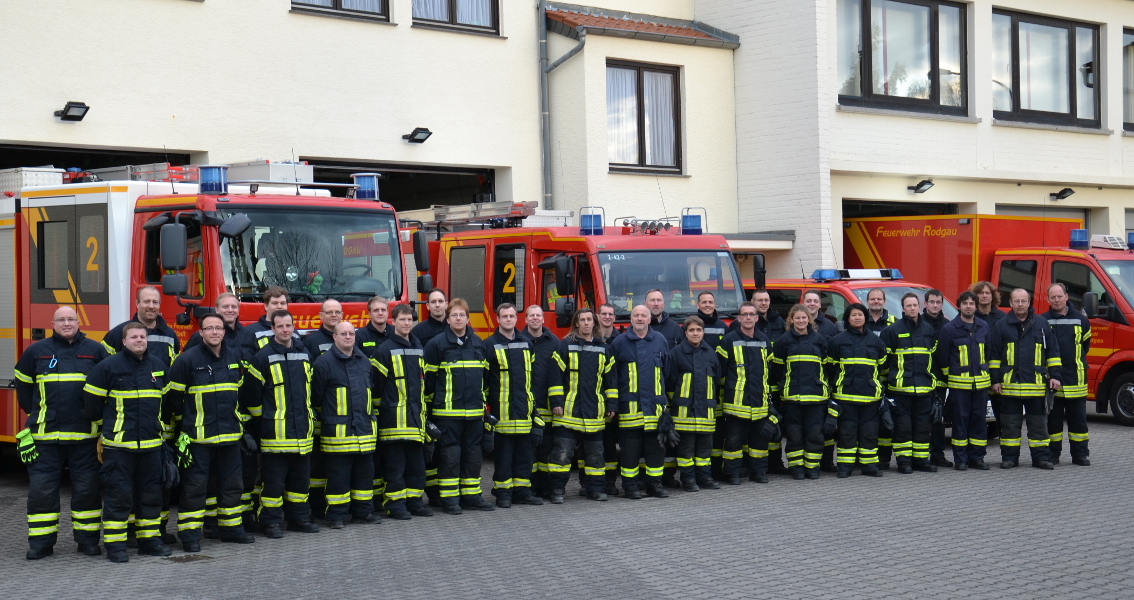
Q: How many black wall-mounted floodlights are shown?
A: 4